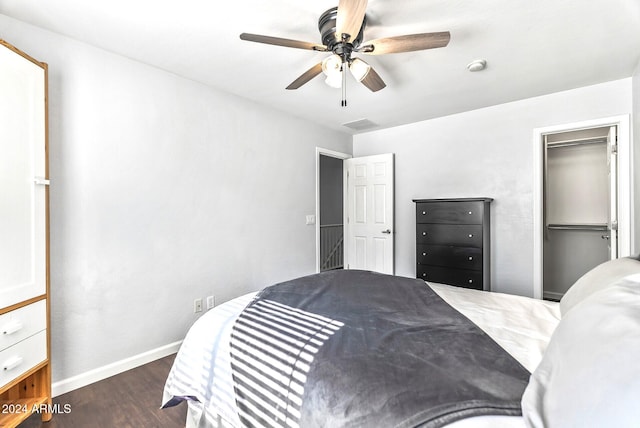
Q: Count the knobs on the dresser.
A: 8